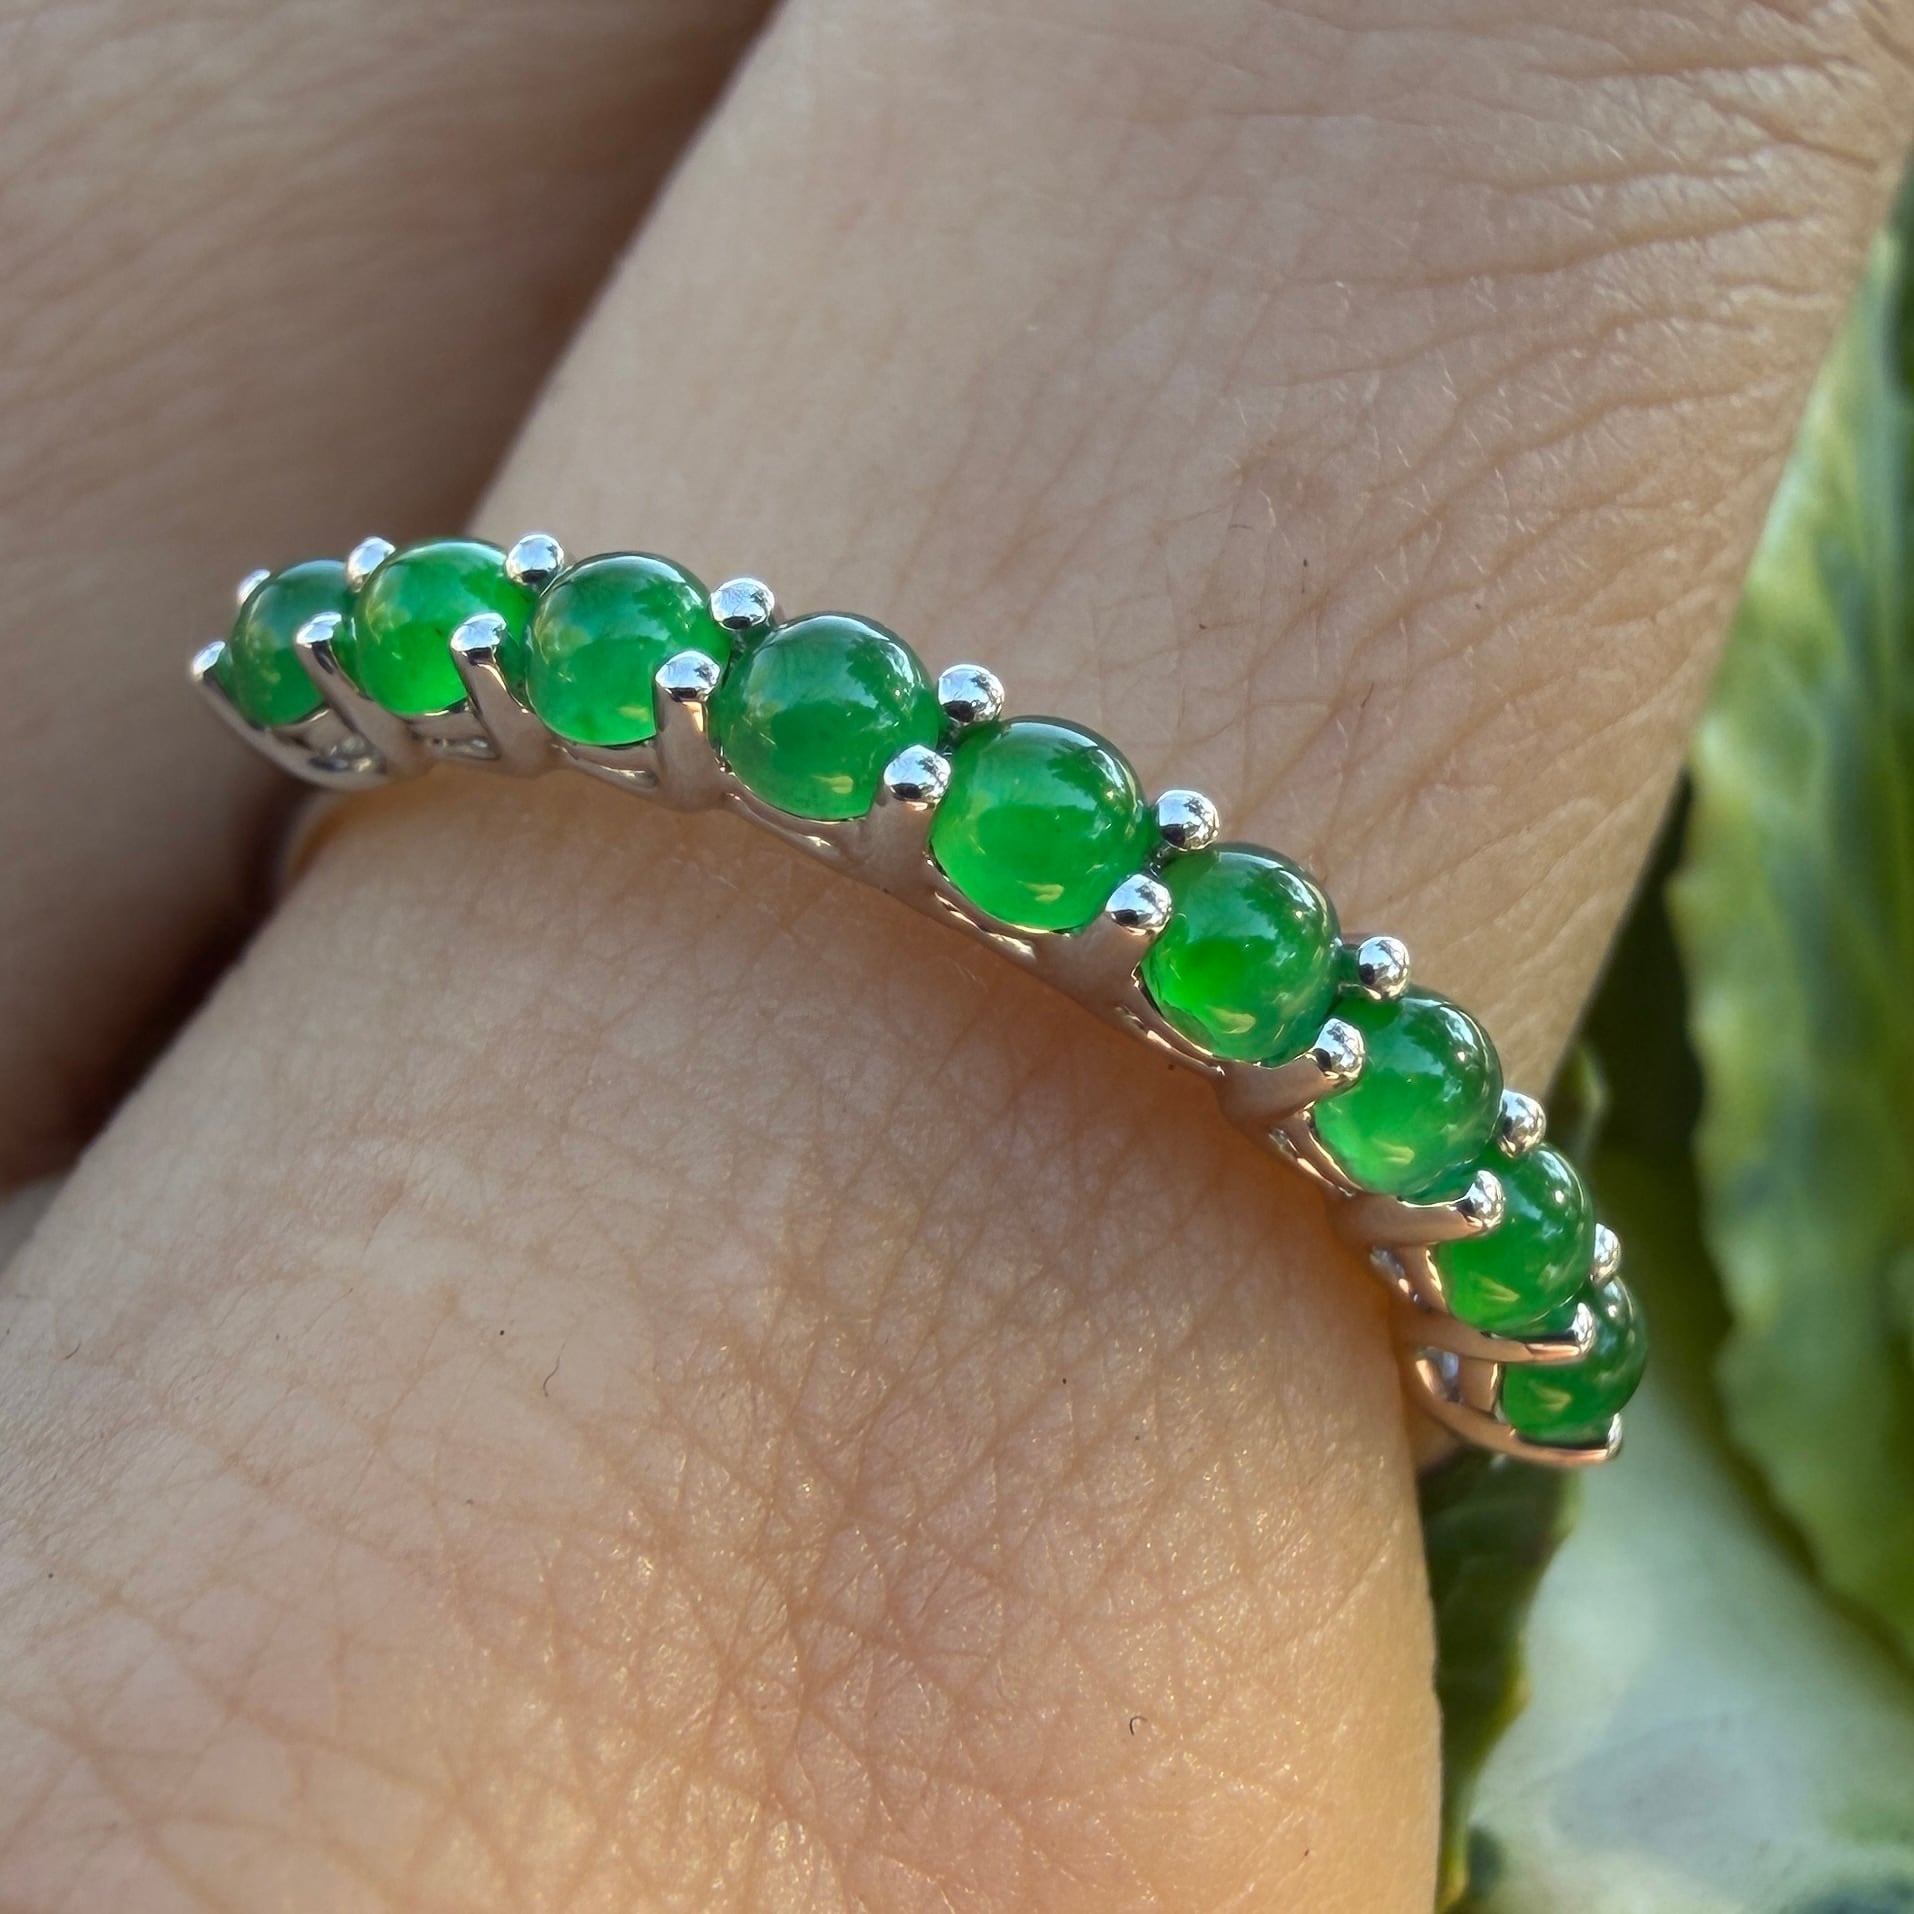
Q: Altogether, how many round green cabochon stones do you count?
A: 9